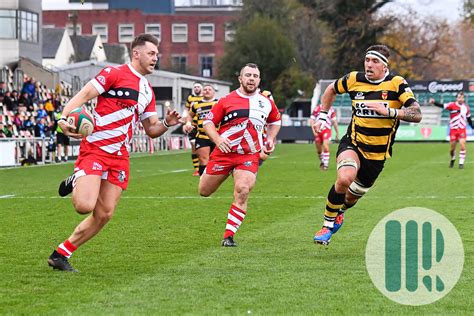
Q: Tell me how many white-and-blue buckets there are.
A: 0